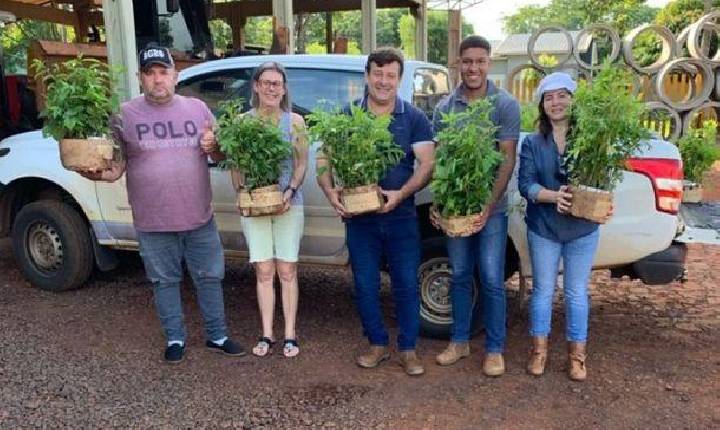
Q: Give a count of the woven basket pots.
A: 5